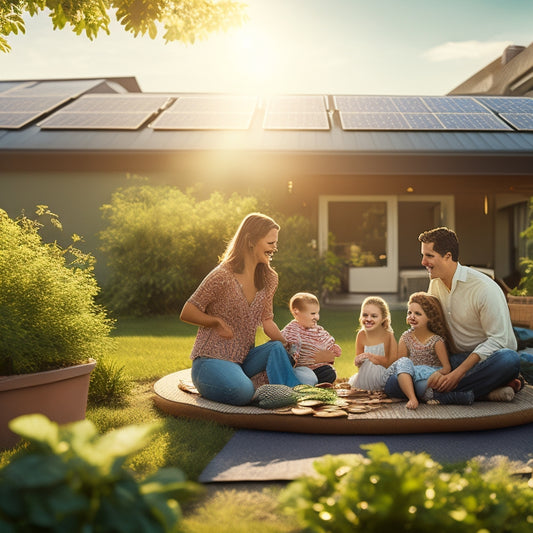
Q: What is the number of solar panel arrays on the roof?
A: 6